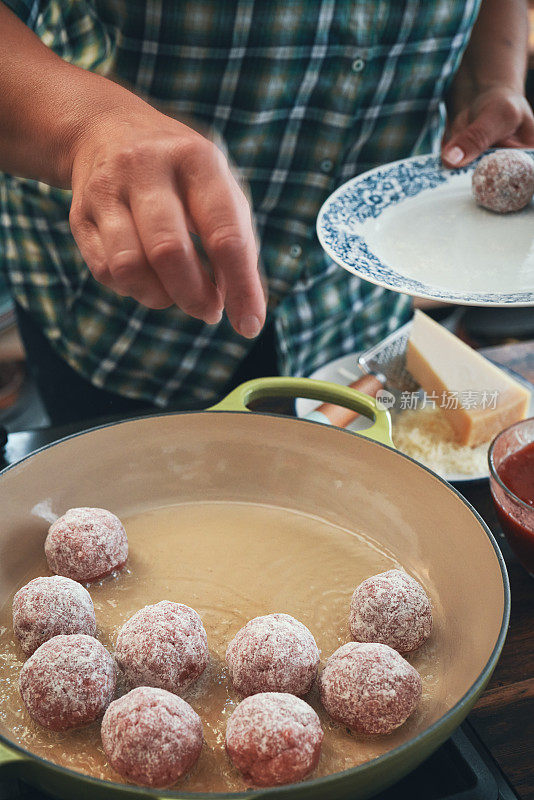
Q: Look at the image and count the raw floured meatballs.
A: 10